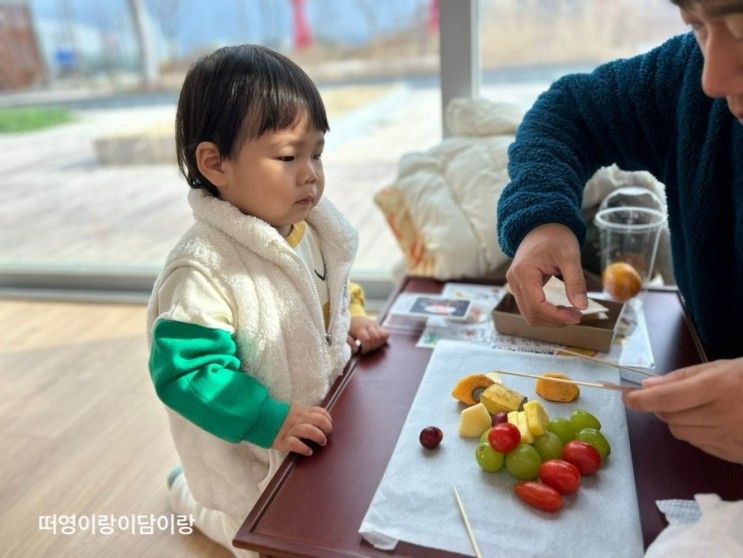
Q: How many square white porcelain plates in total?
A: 0